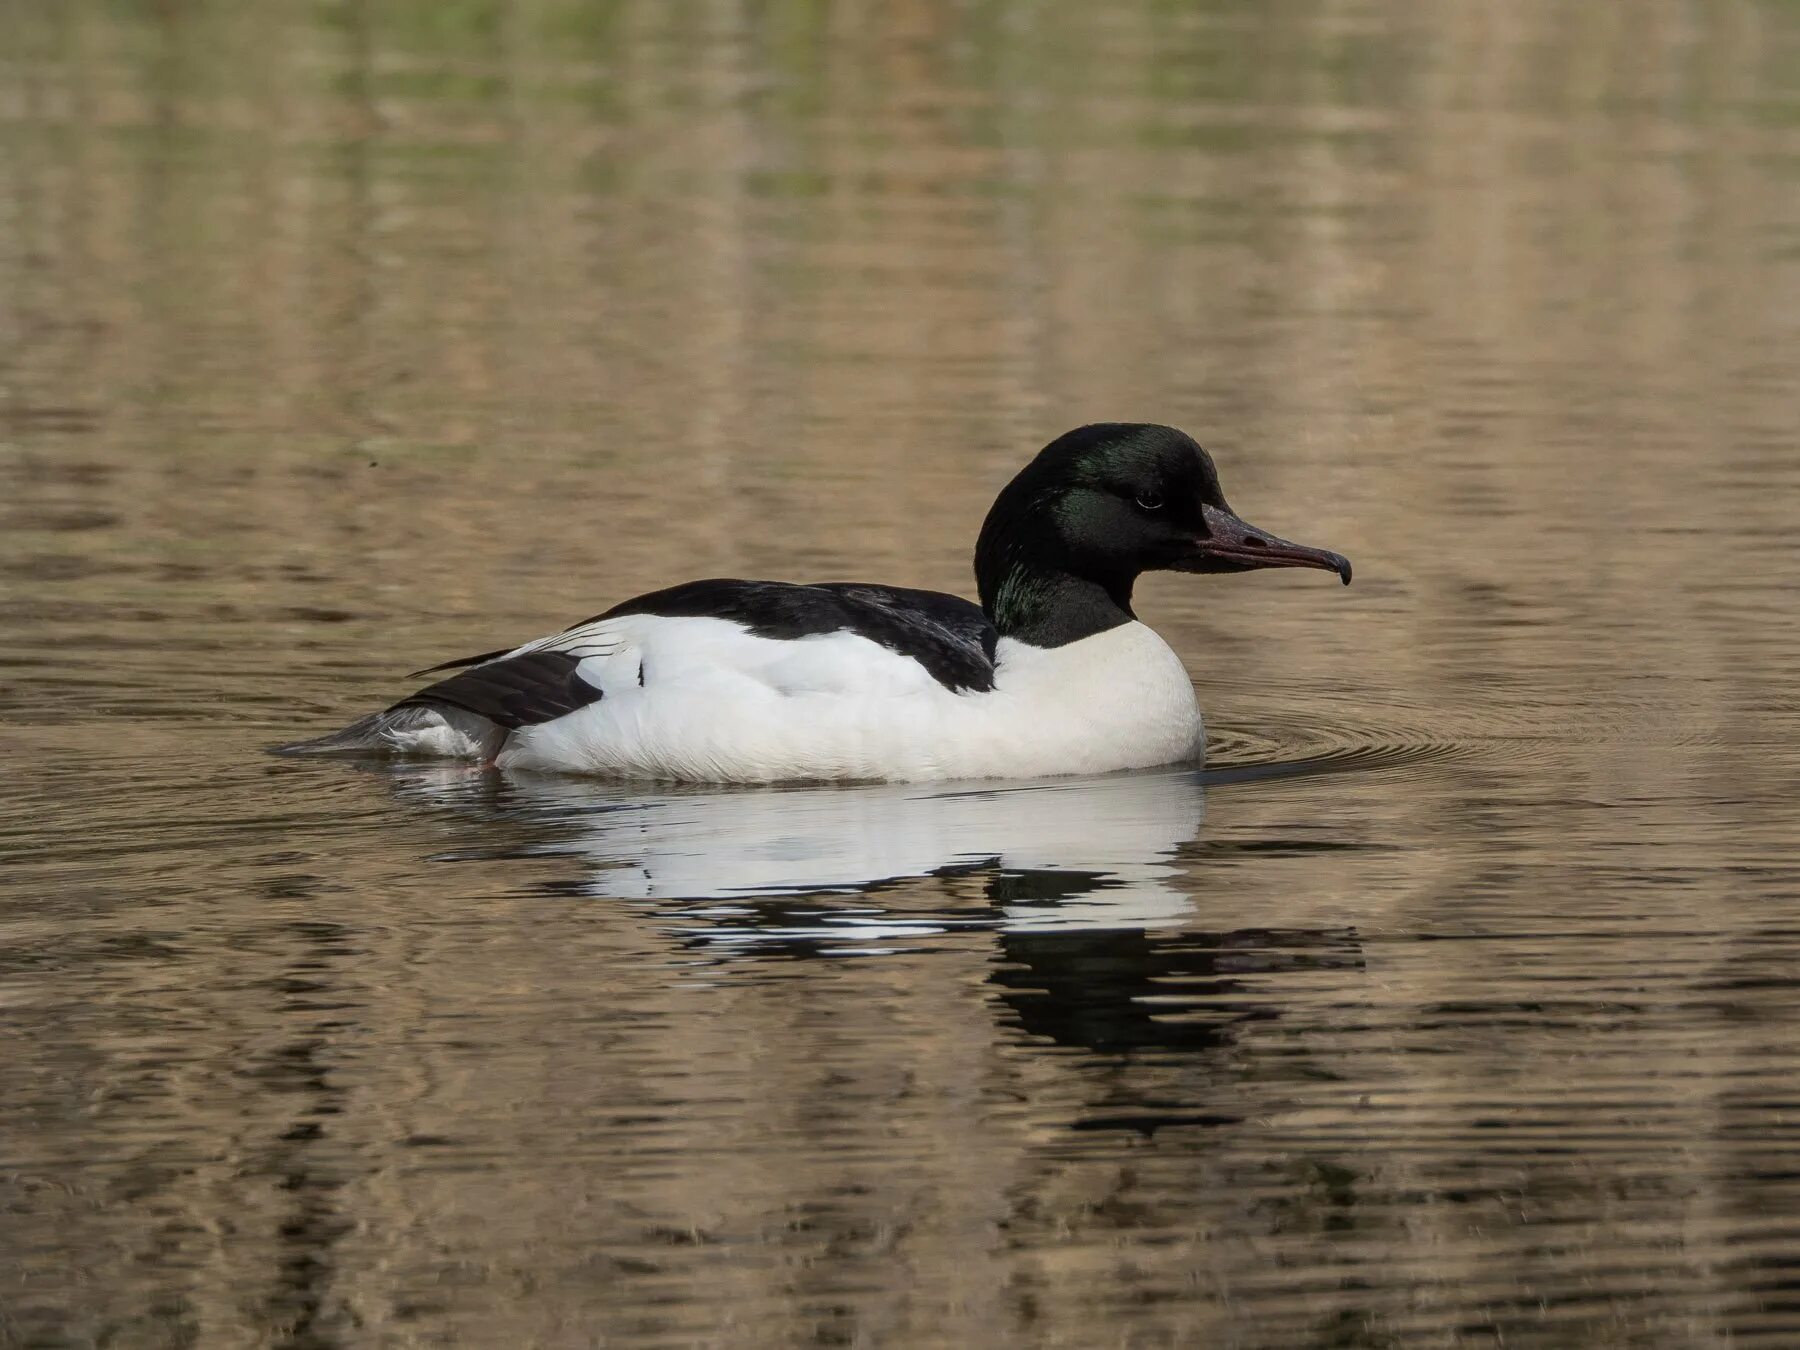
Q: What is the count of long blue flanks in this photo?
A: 0